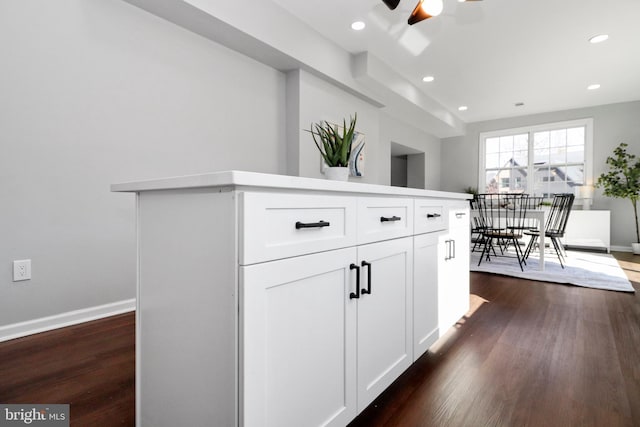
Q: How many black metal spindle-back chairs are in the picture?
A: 6